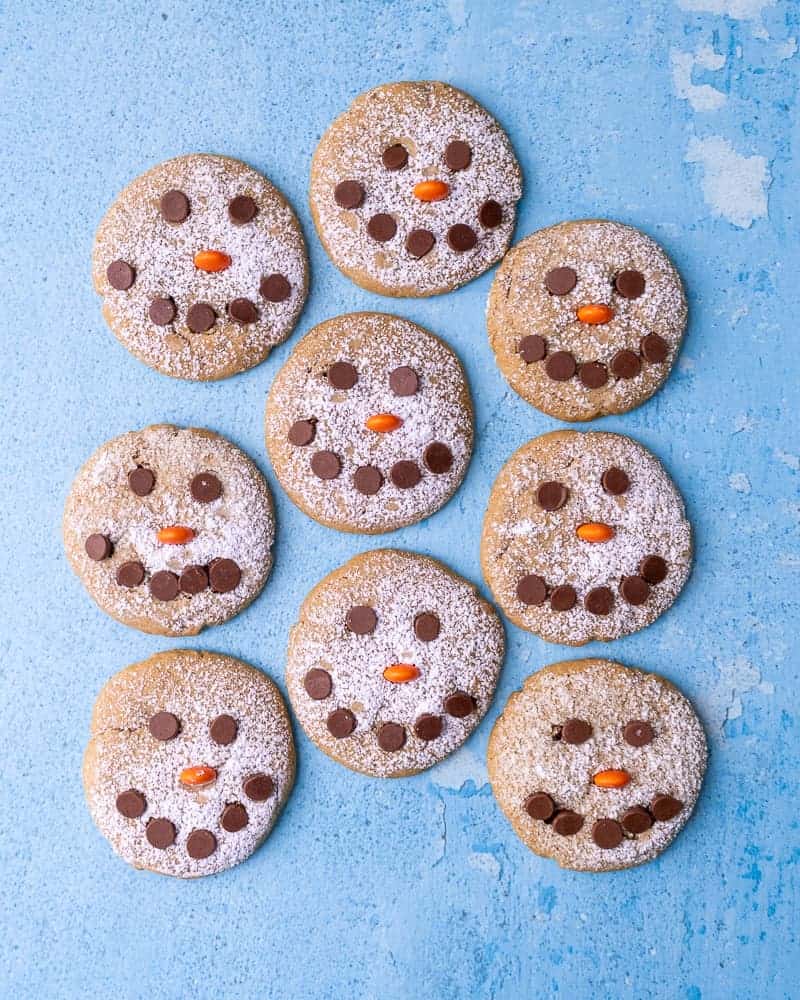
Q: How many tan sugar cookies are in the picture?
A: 9